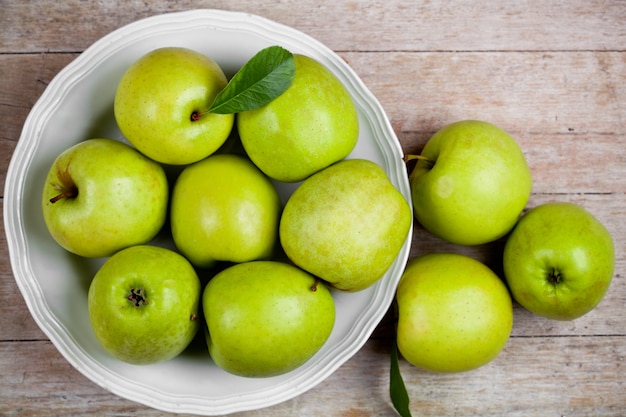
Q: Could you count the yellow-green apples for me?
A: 10